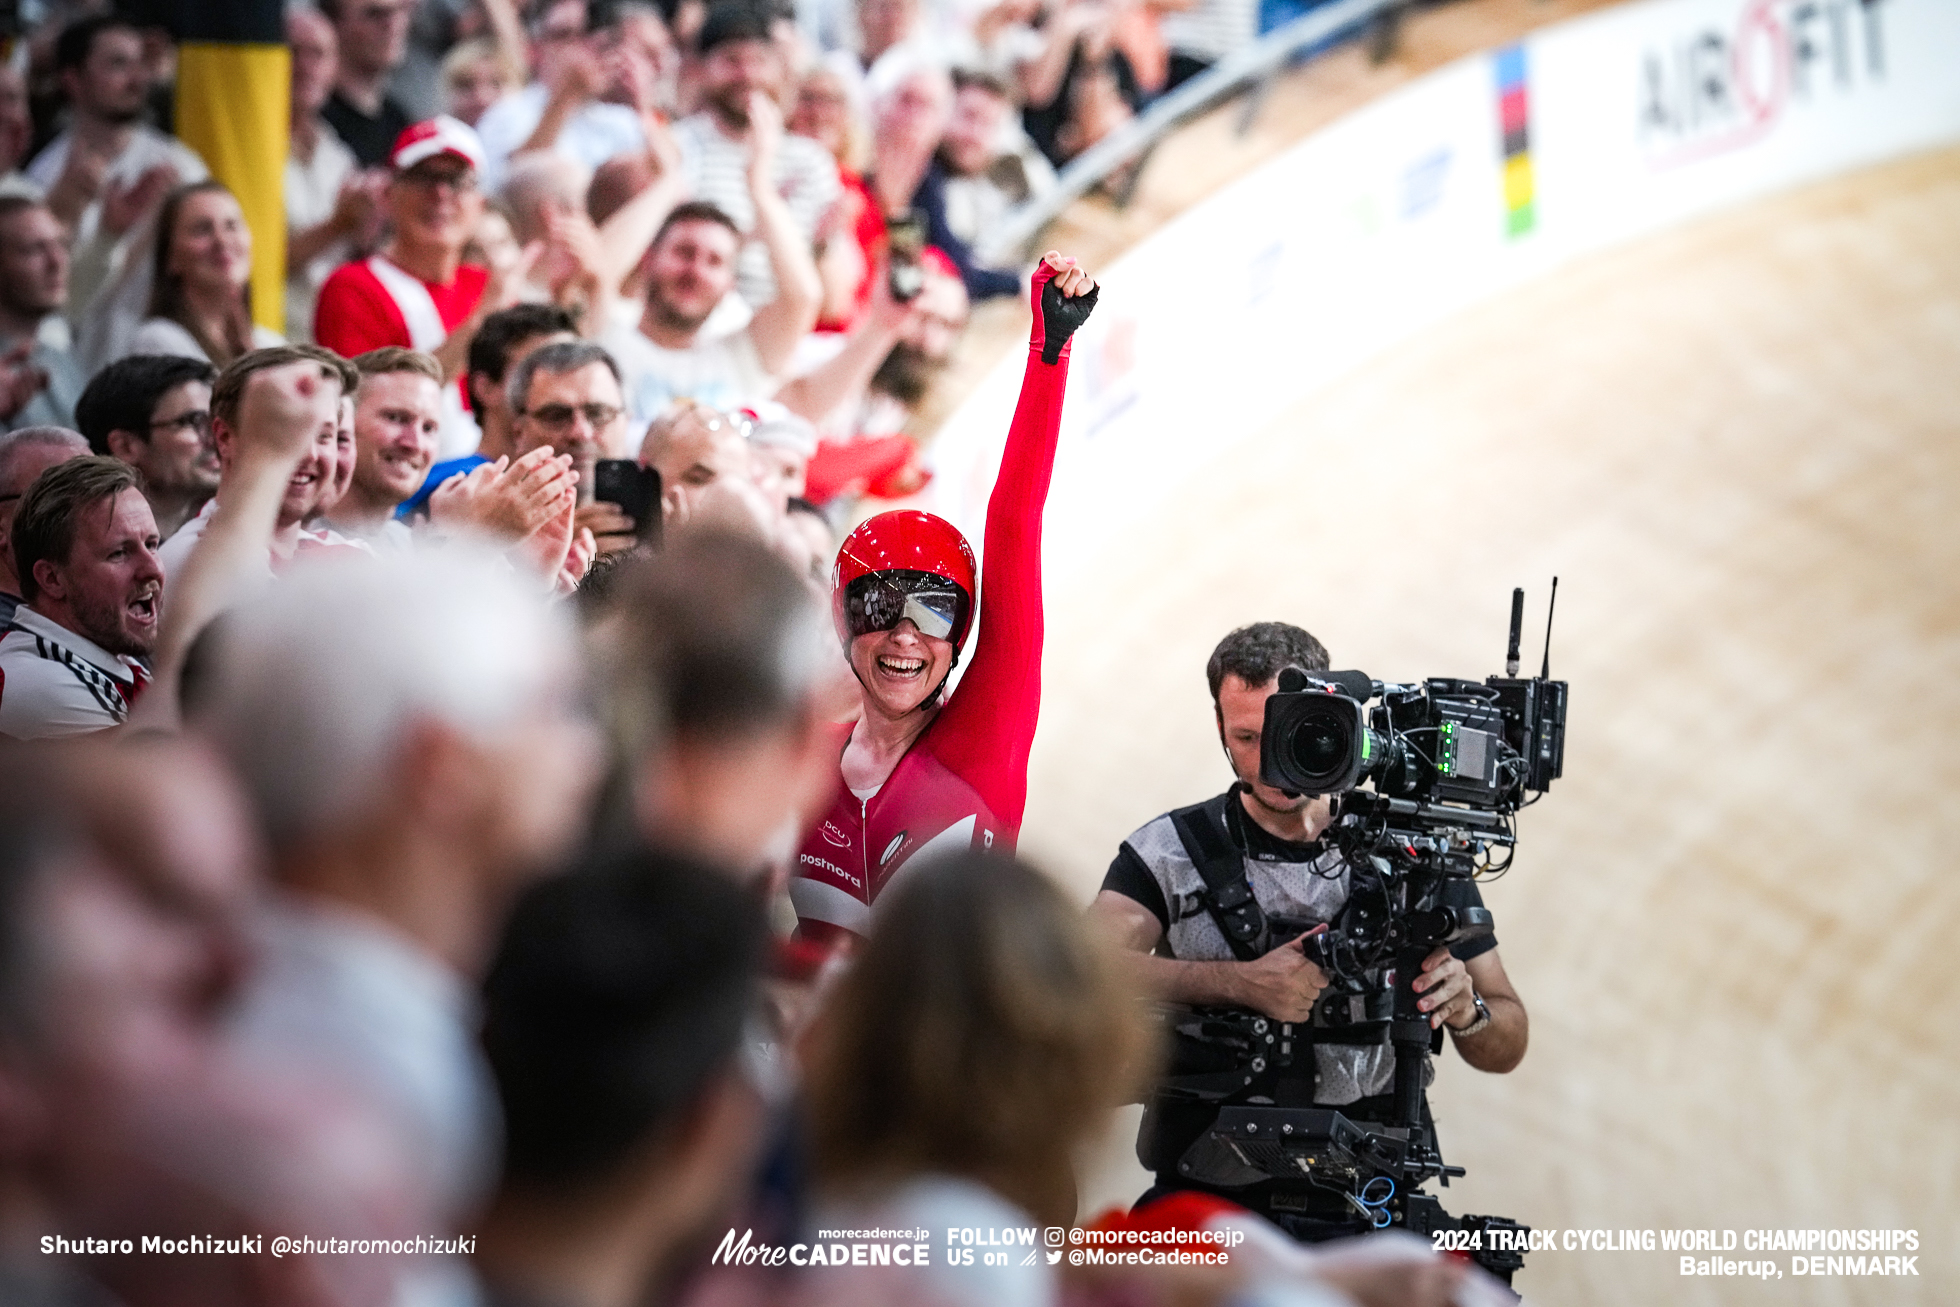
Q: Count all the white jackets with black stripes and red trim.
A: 1